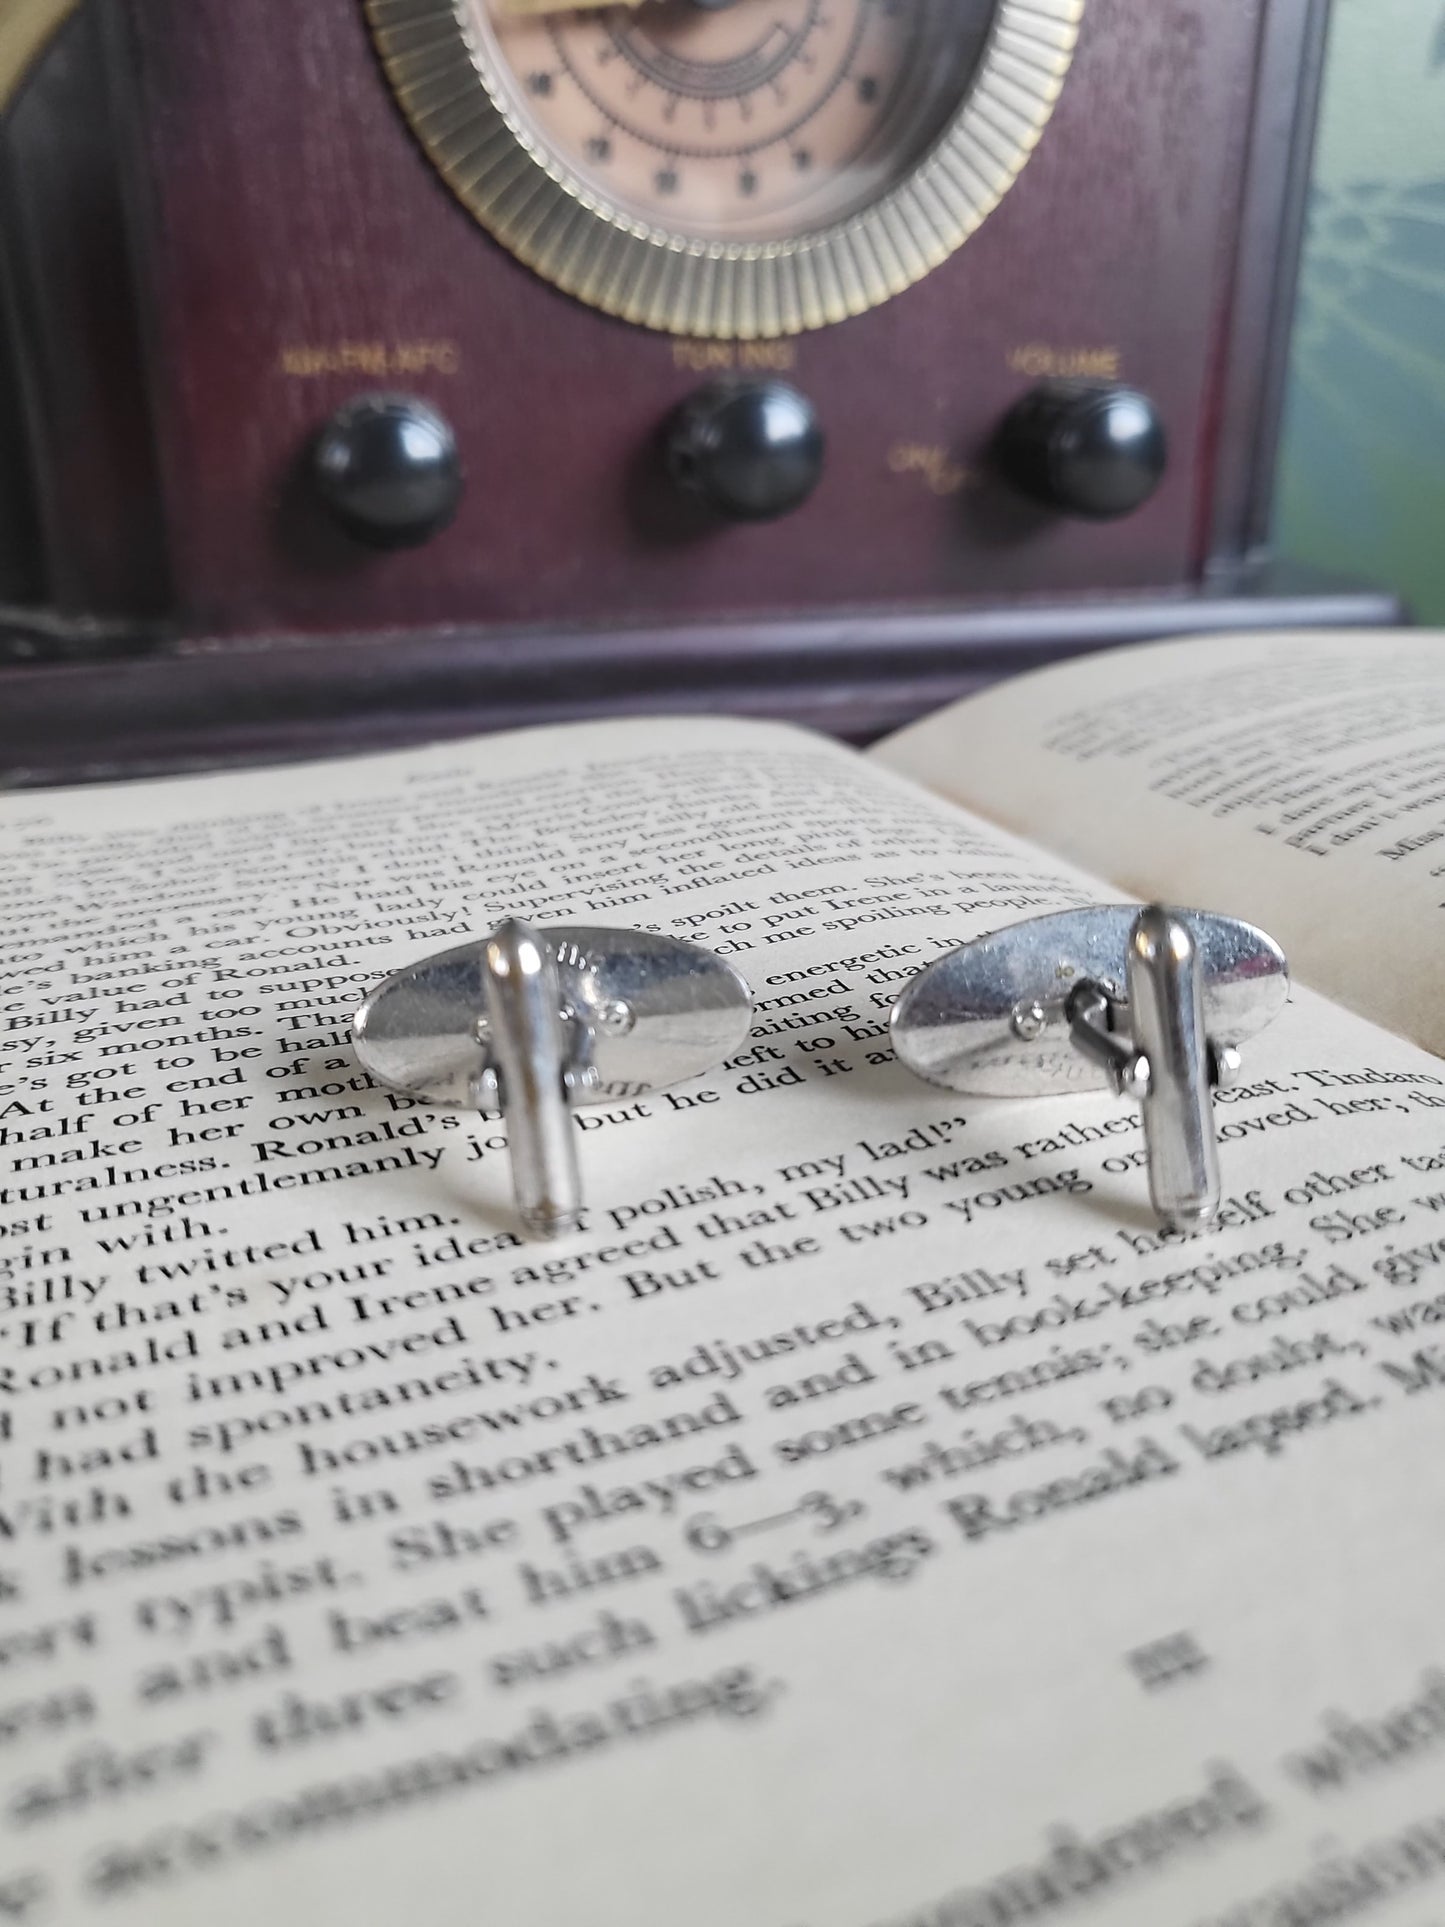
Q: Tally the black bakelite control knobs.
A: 3